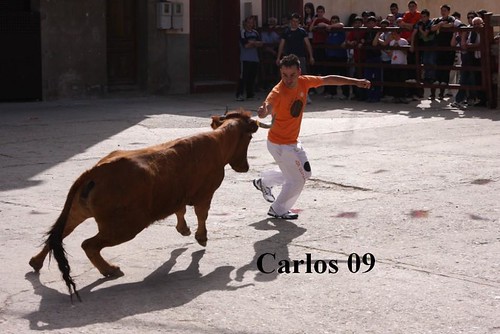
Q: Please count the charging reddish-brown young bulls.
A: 1